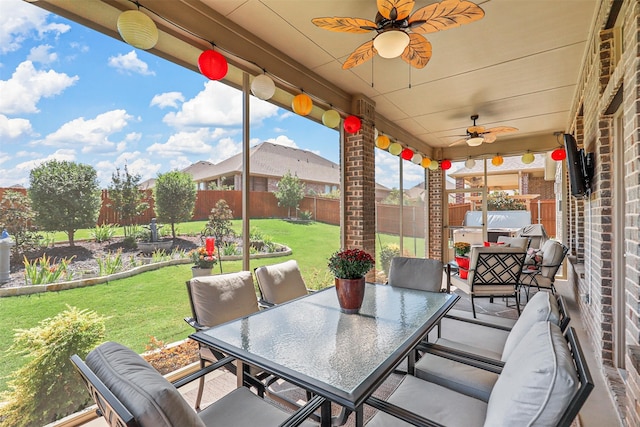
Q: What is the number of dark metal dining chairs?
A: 6